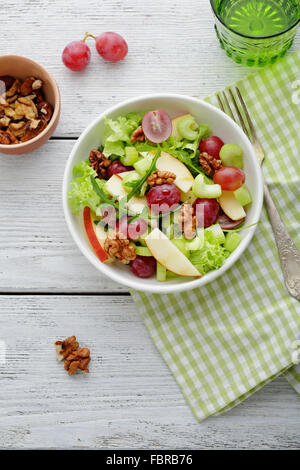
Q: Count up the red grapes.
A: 11